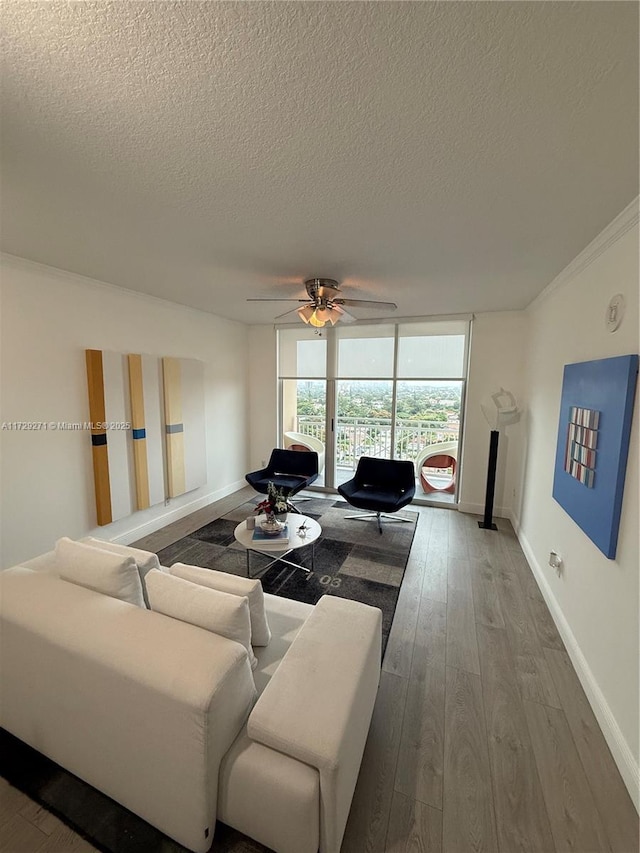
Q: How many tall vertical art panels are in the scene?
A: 3